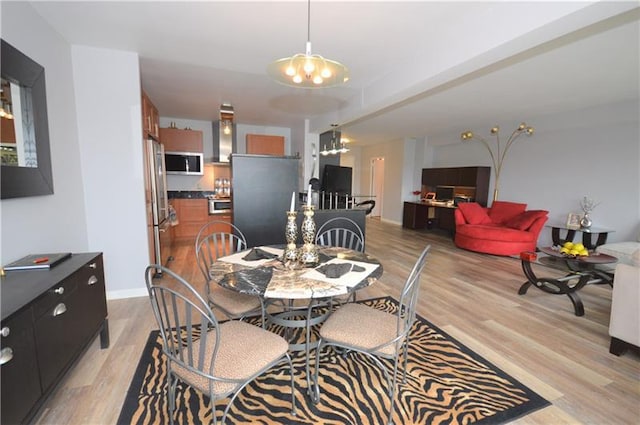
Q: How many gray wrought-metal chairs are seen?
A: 4